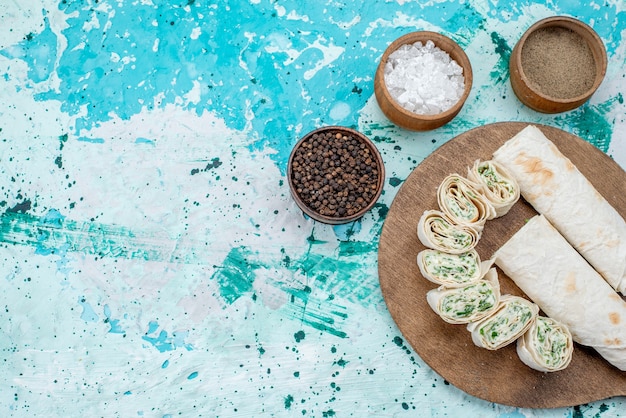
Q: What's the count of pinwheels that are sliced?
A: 7